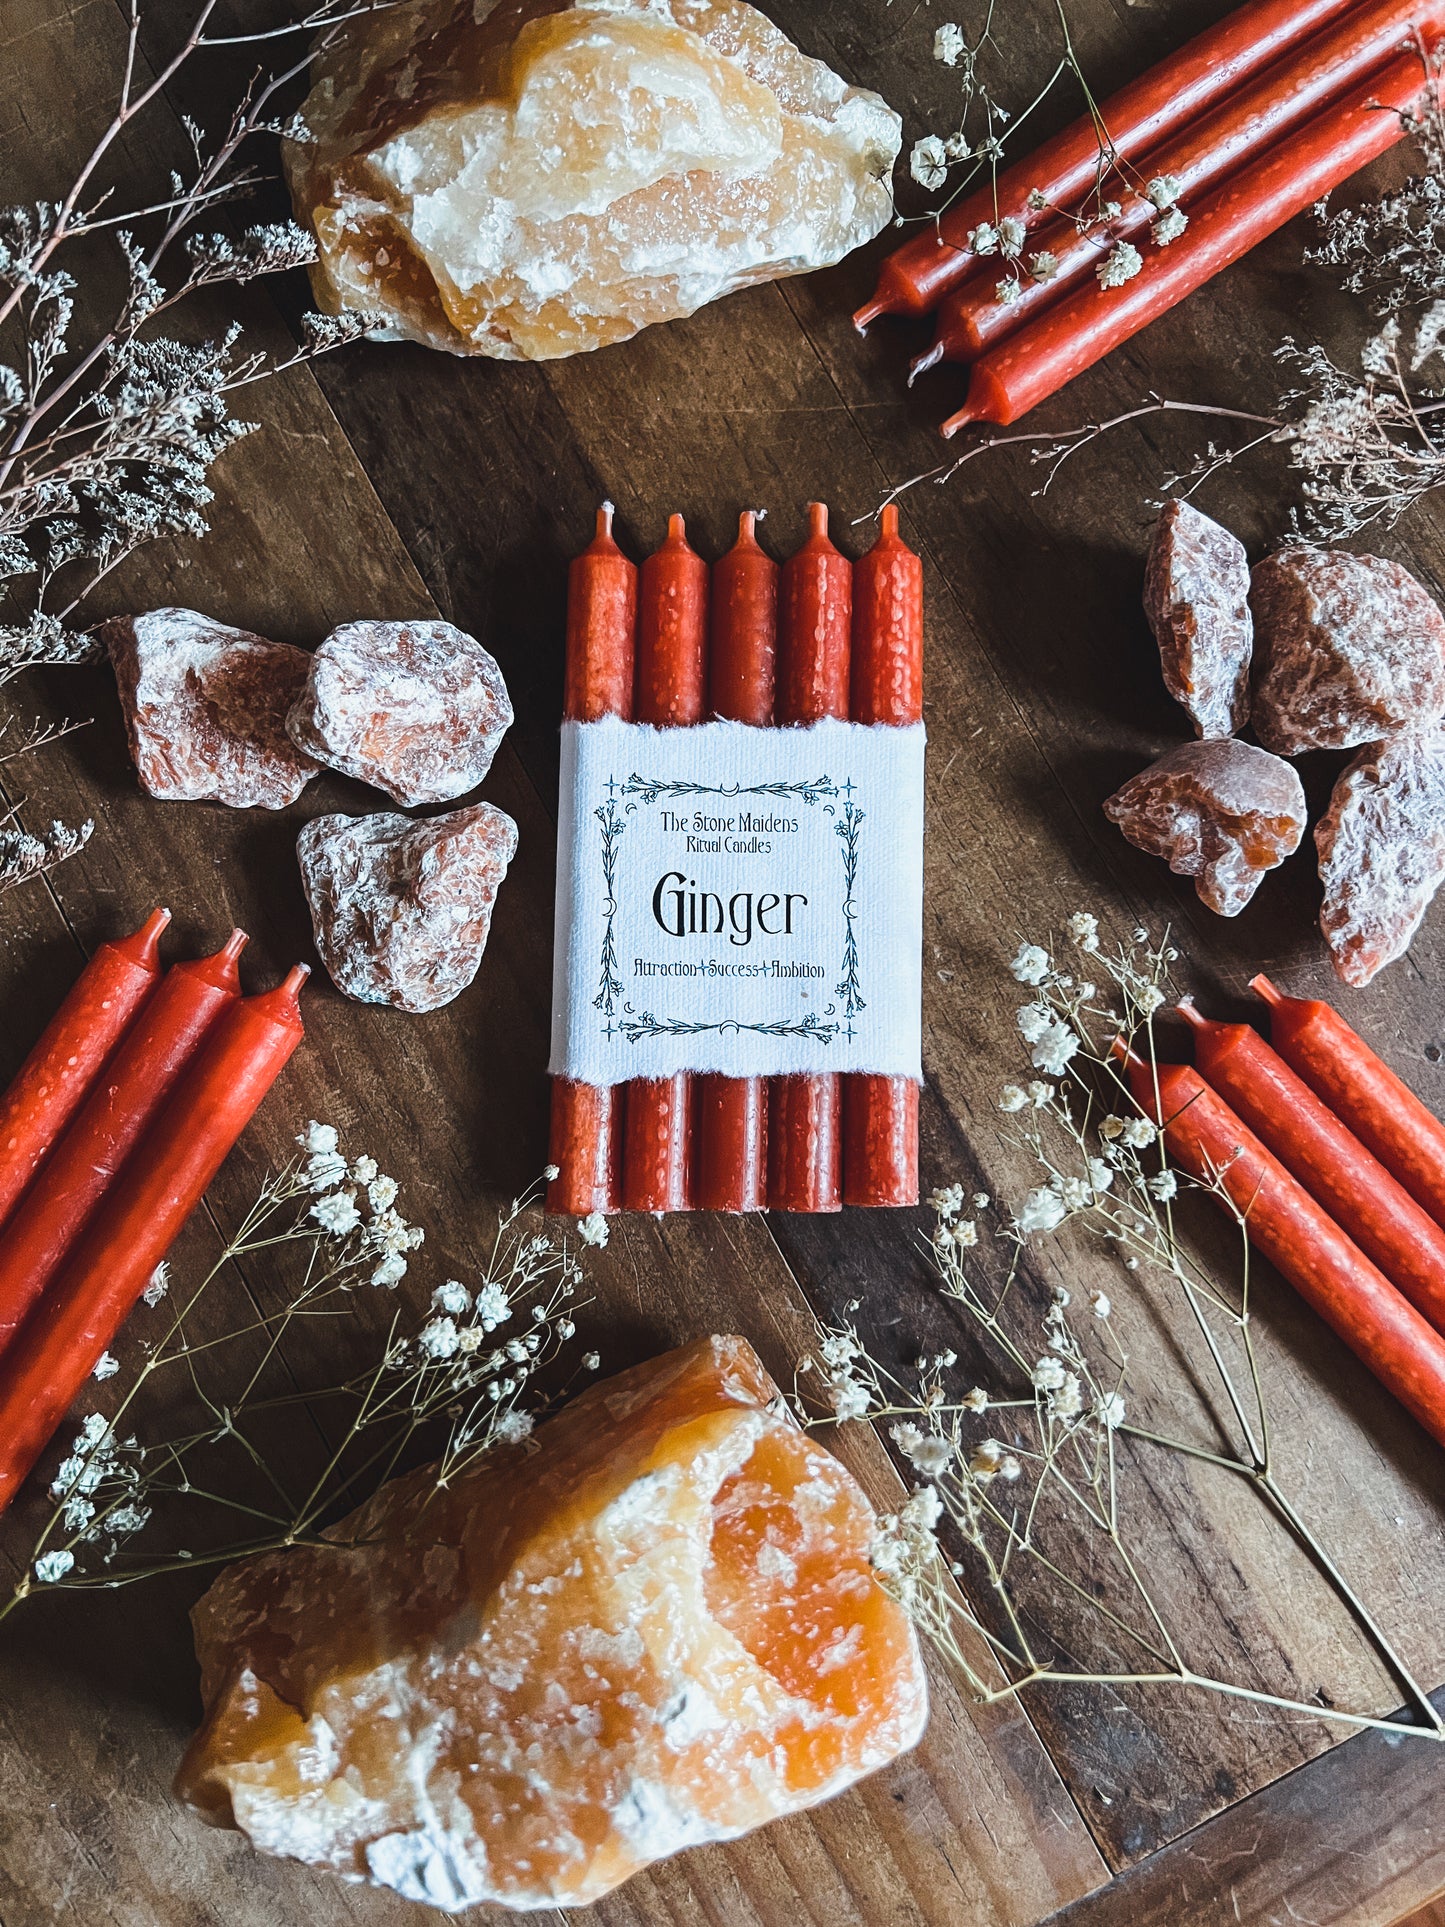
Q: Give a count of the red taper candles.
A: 14